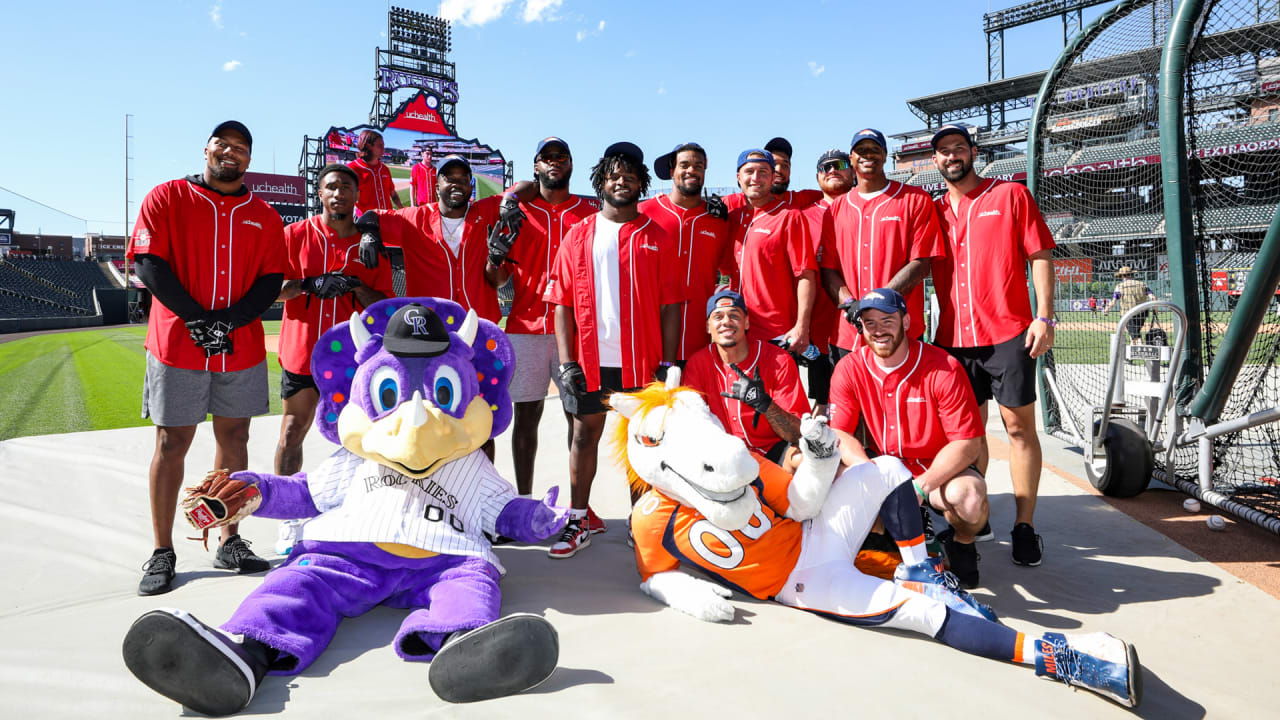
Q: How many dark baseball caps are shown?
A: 13